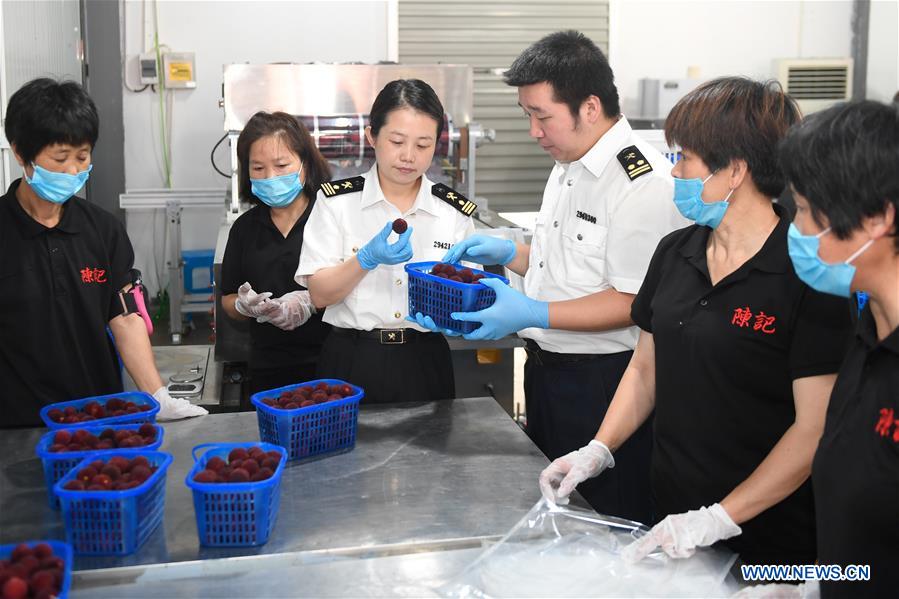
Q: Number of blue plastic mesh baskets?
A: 7